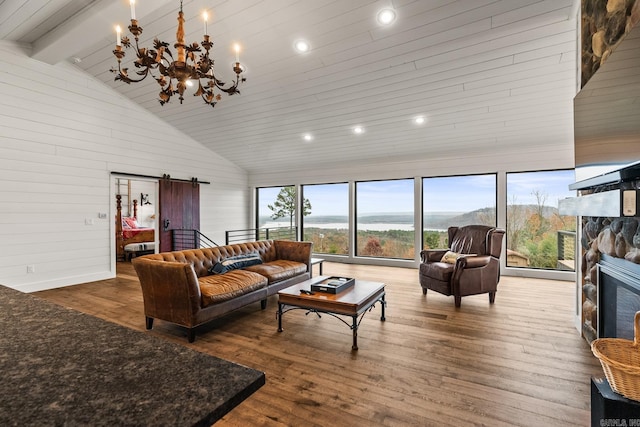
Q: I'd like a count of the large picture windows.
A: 5